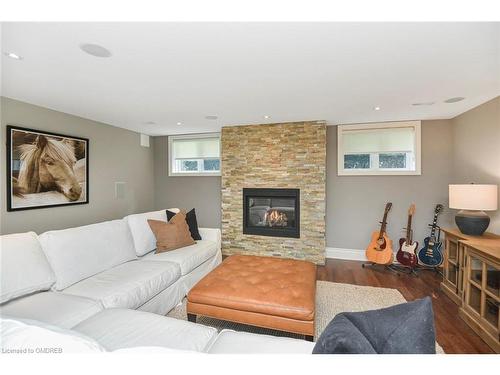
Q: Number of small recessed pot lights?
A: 4